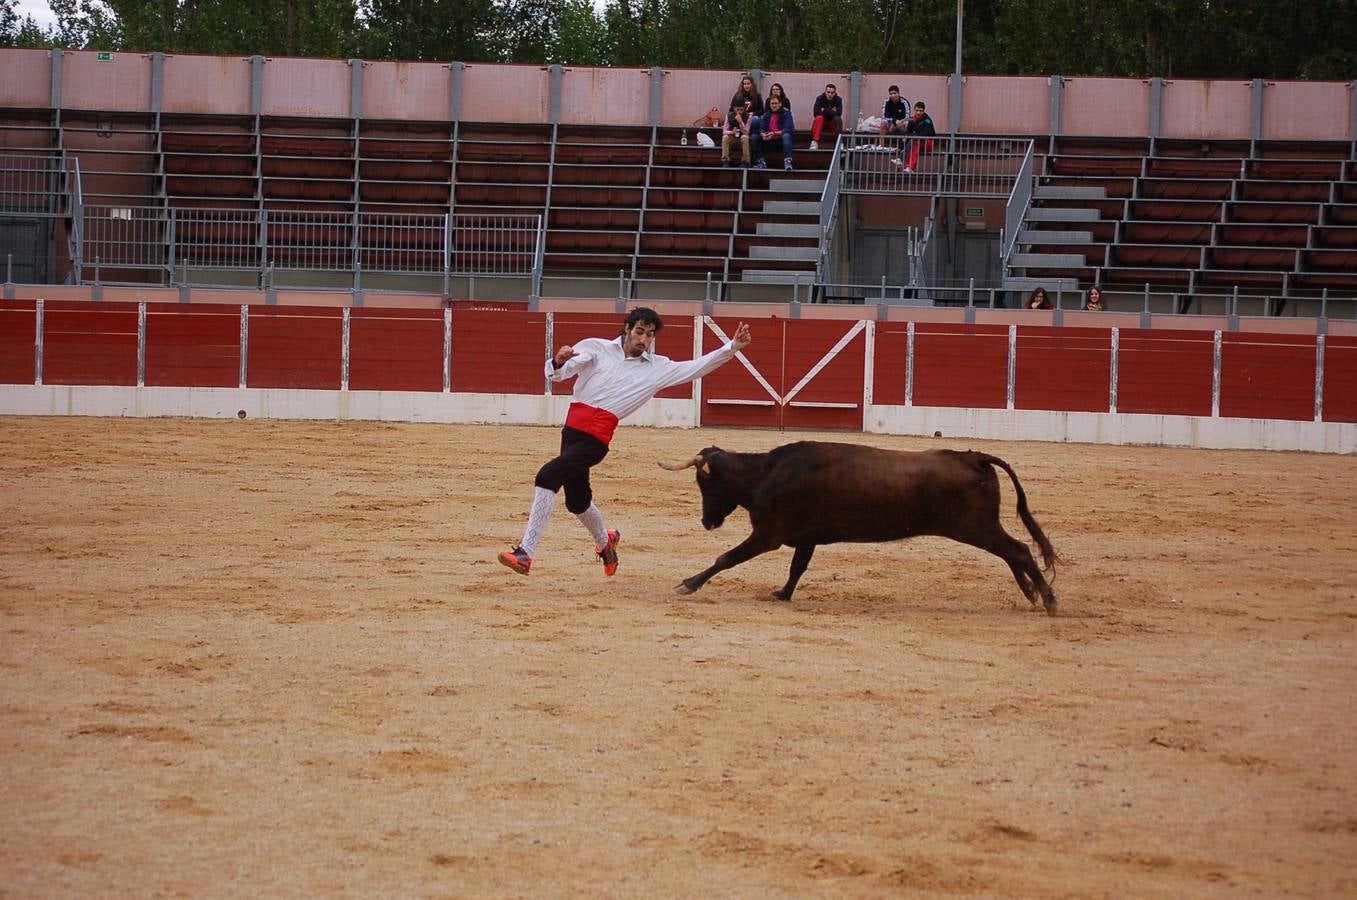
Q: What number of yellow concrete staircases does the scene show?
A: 0